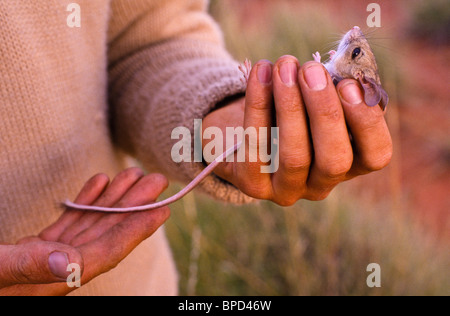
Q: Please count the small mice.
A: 1